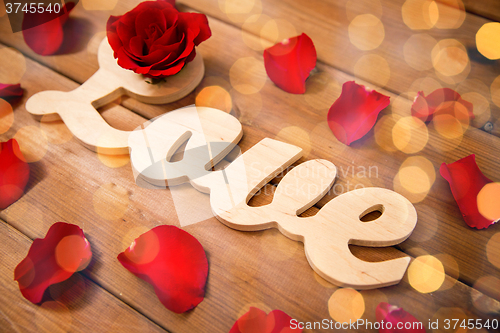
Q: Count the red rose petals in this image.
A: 11